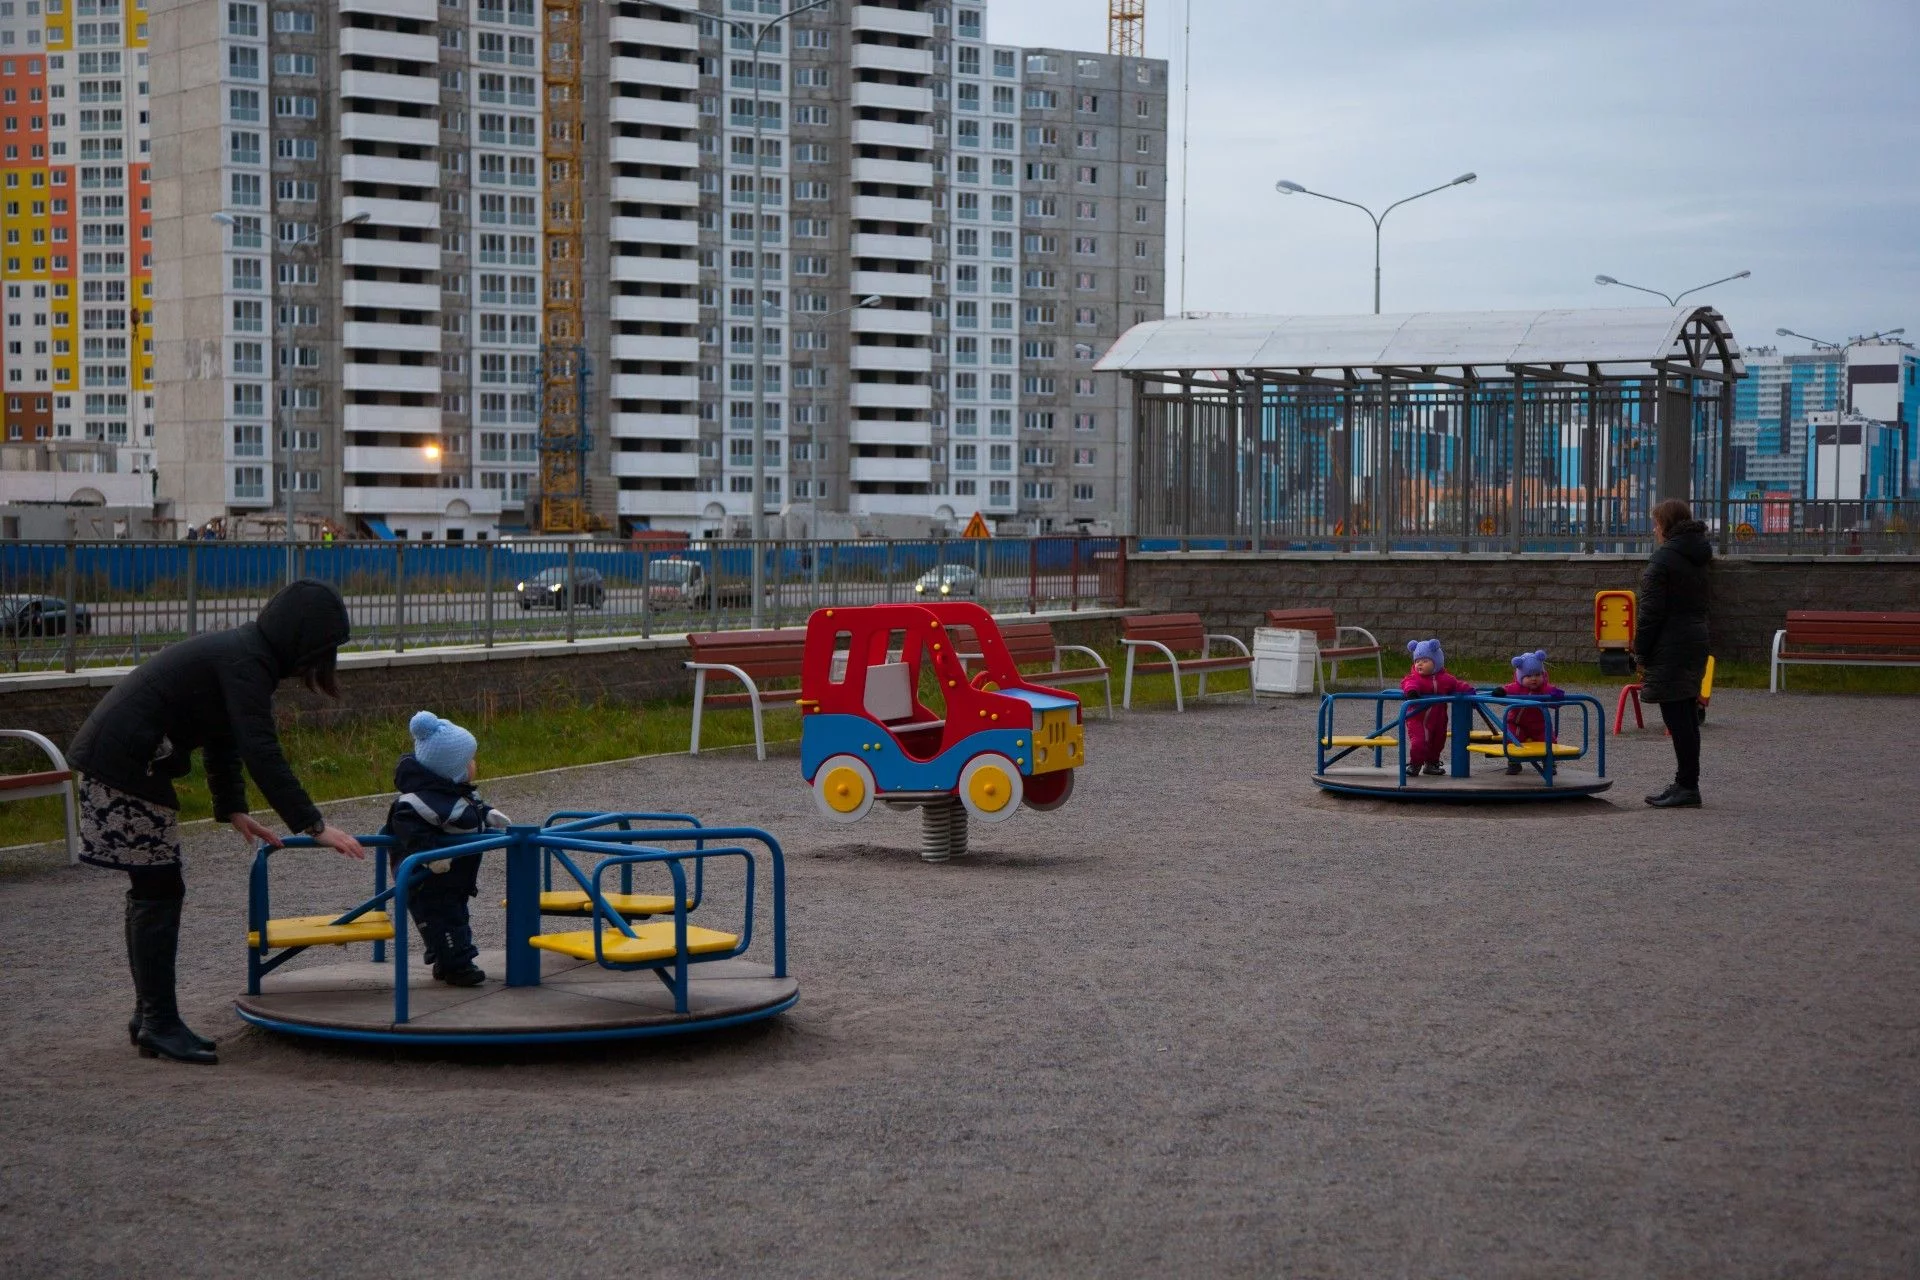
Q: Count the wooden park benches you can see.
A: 6